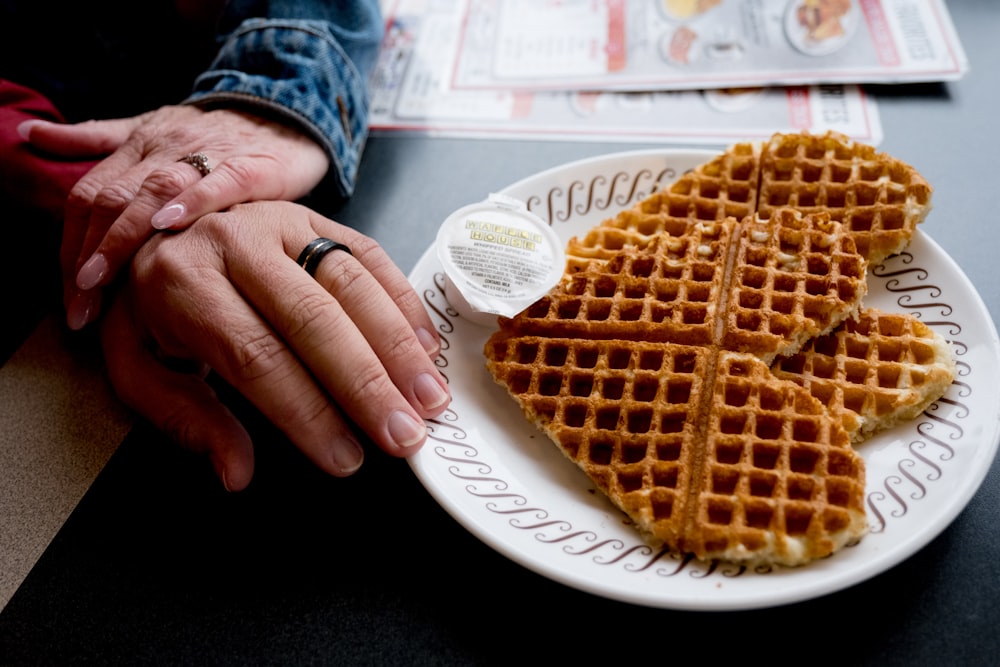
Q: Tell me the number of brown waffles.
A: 2